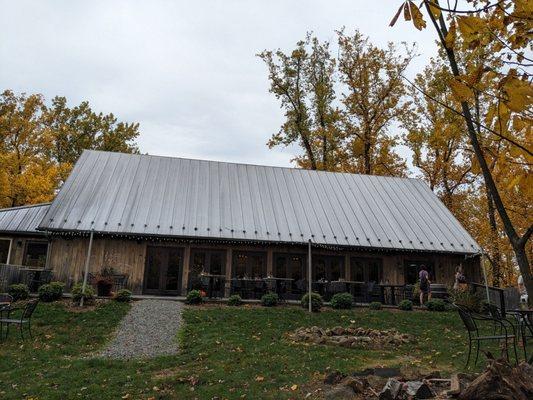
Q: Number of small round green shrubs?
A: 12